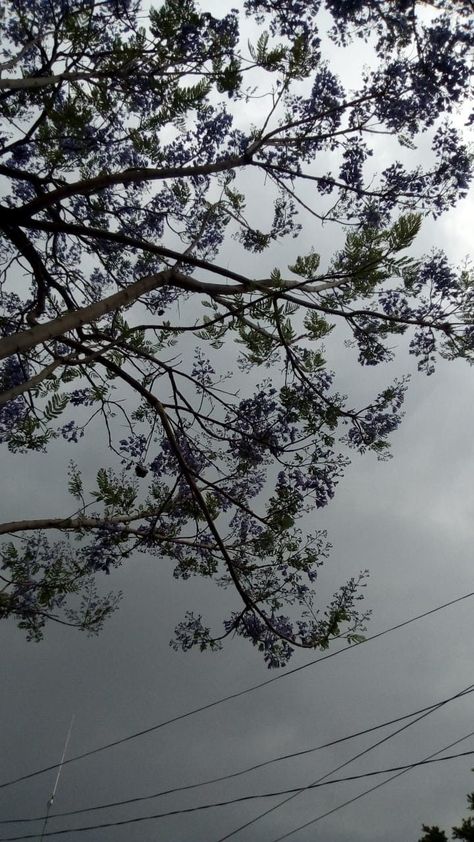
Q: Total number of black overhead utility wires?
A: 5